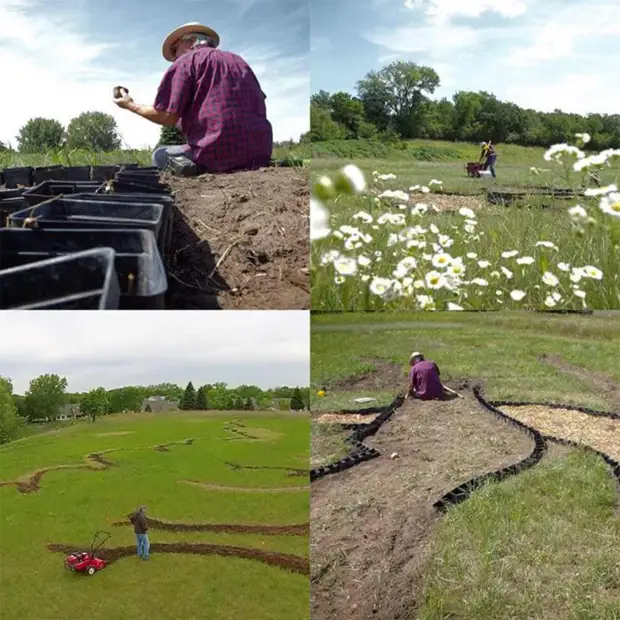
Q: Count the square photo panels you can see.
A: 4